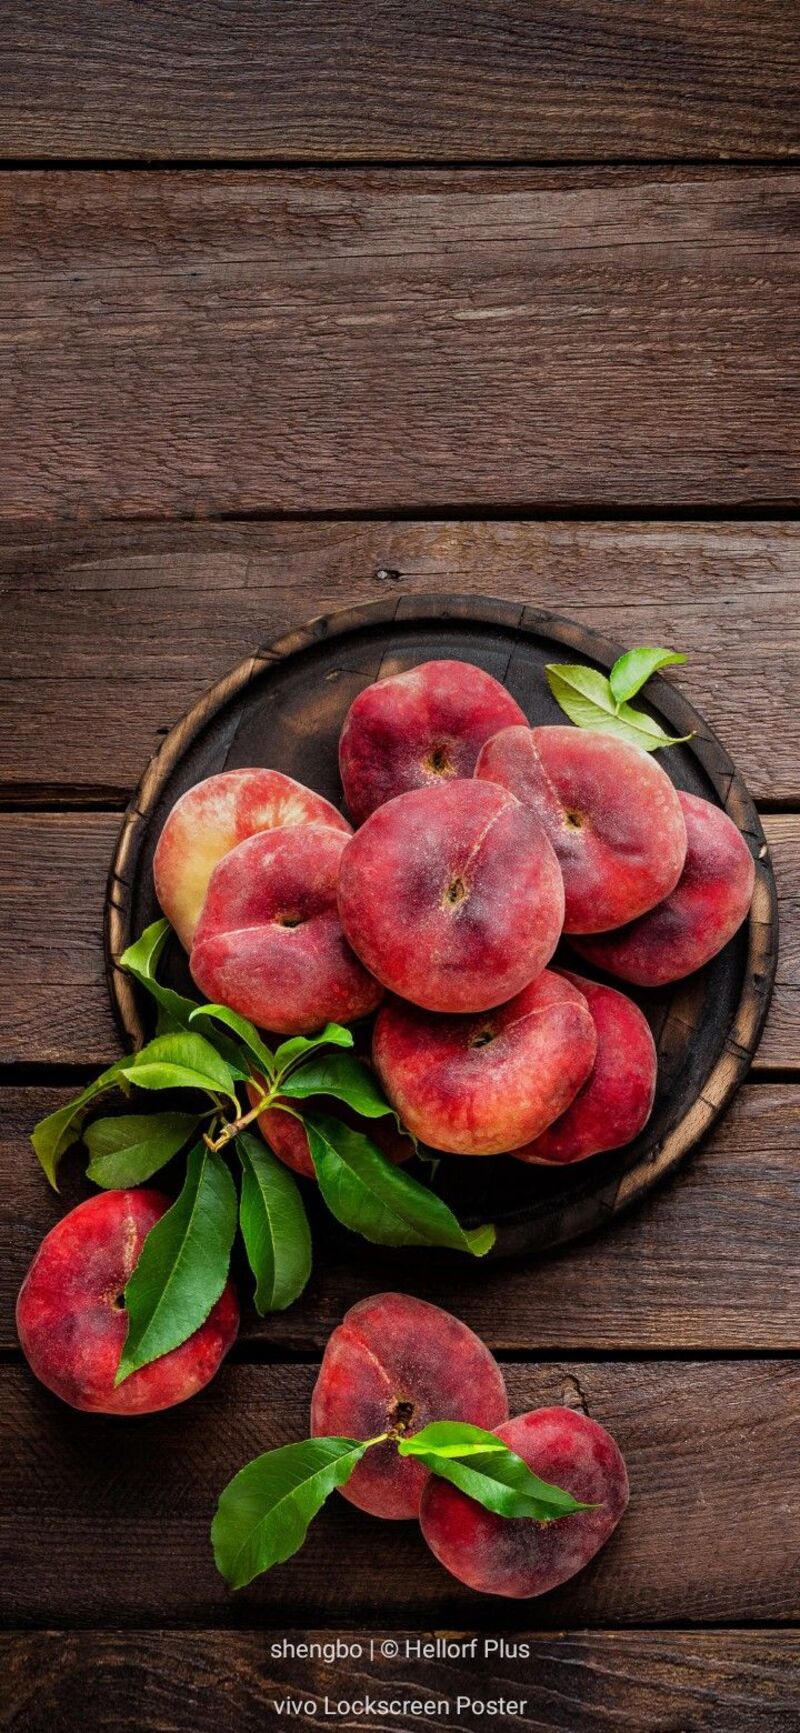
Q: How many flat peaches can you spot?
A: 12